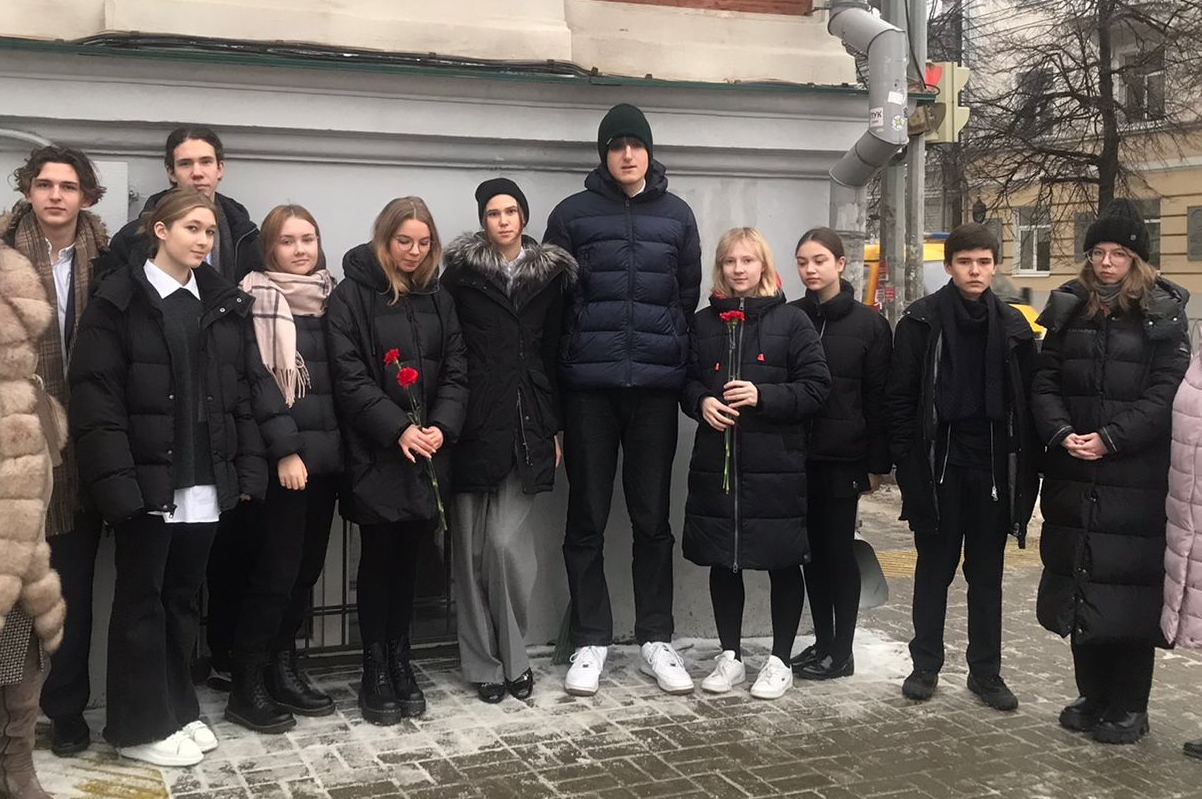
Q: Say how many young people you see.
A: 11